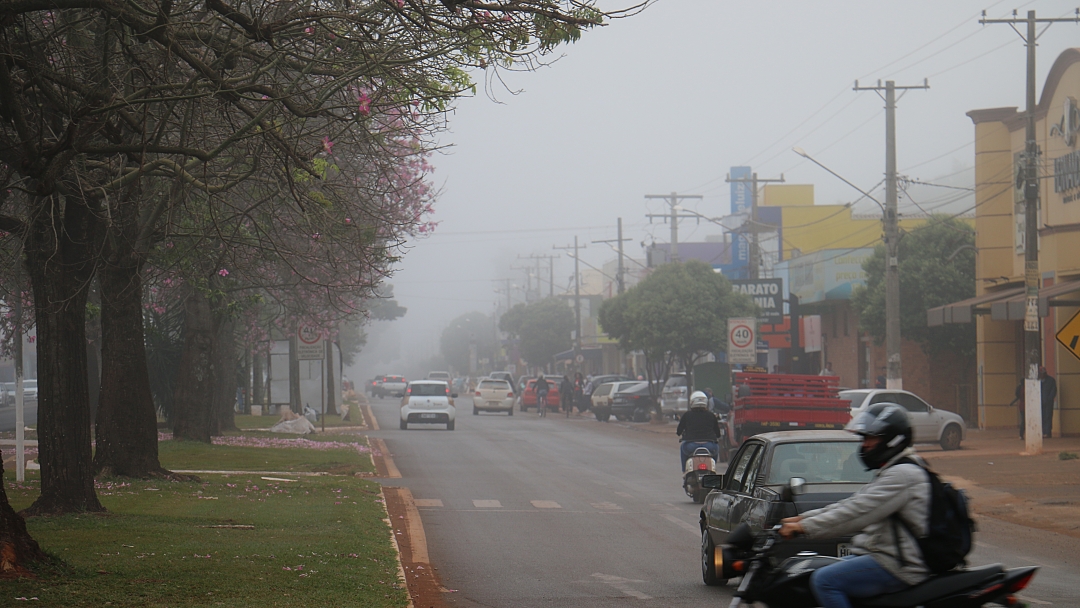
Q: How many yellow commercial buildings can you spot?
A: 2